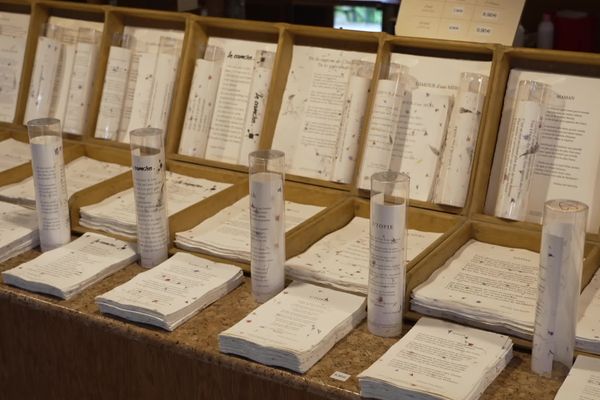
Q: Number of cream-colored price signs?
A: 1